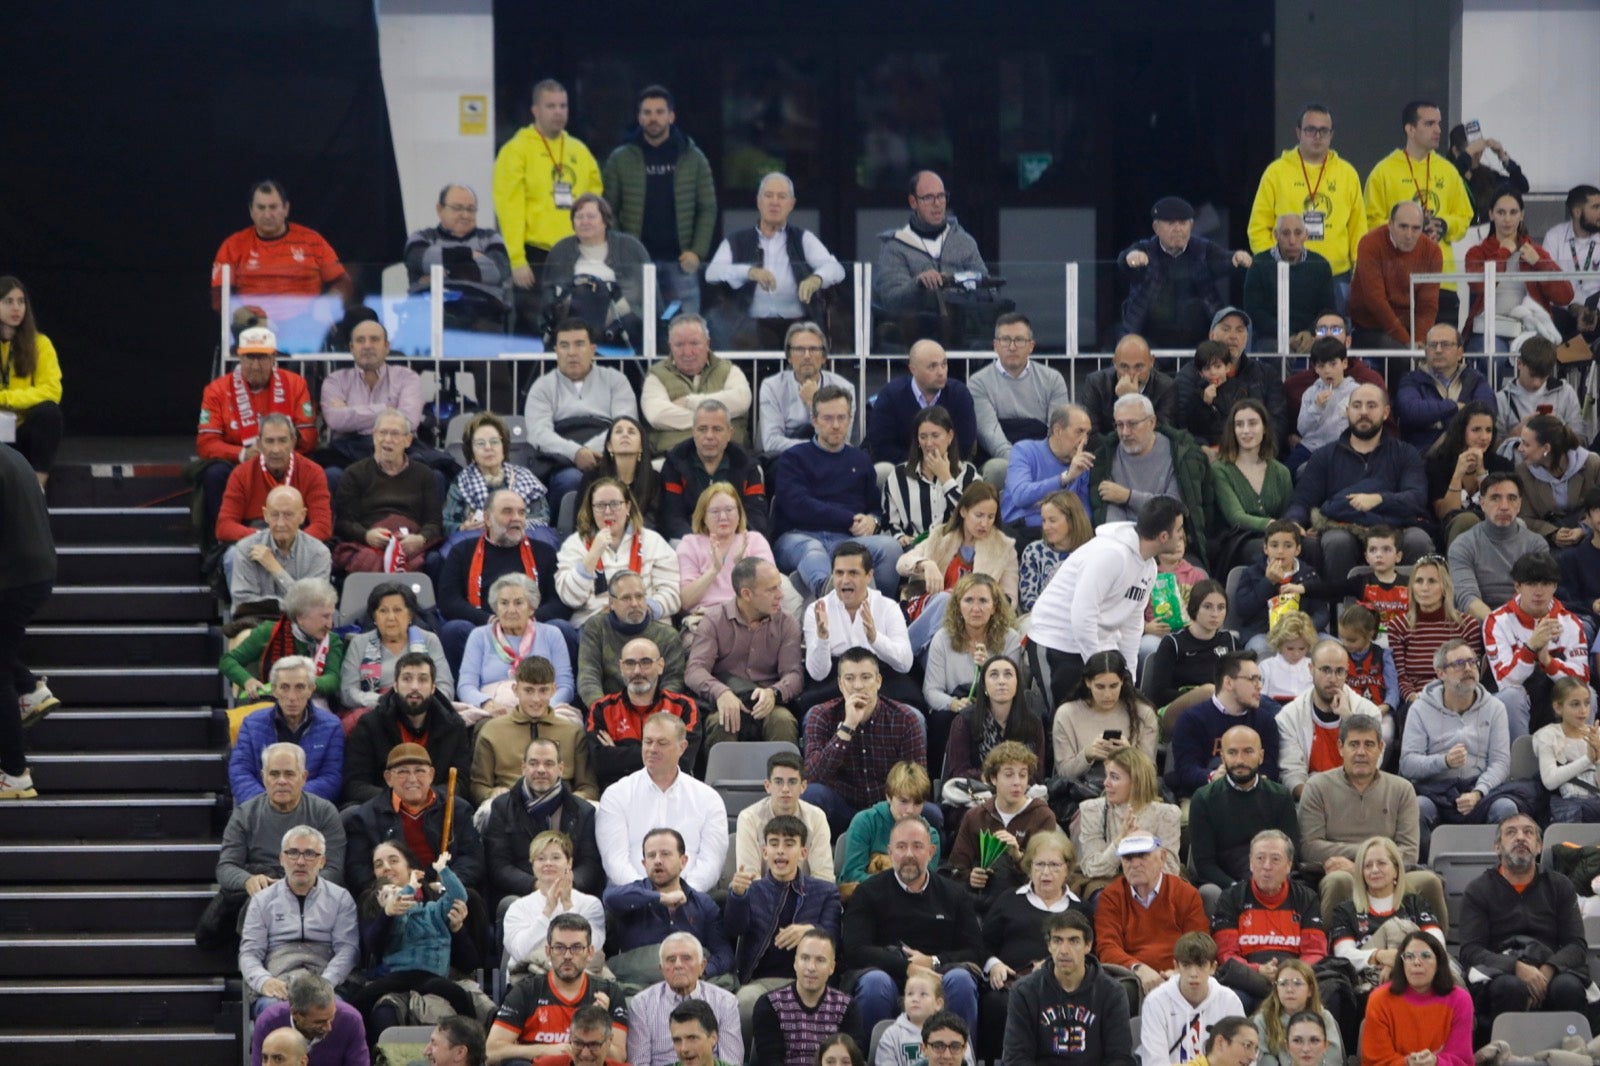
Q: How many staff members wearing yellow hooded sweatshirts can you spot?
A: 4